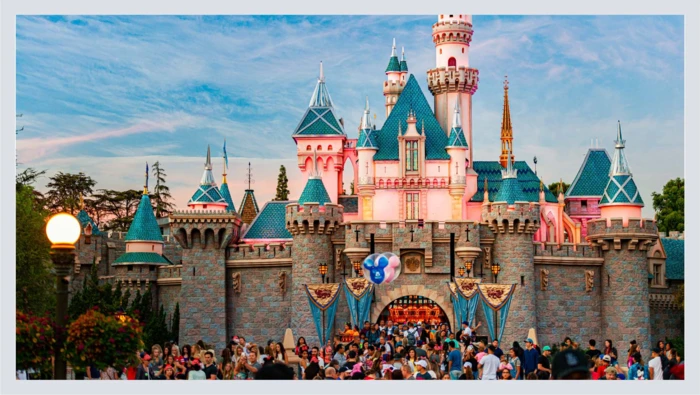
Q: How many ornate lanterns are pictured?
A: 6